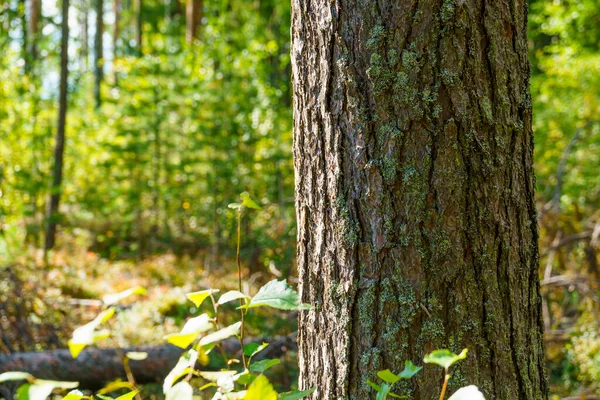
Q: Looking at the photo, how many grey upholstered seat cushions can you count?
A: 0